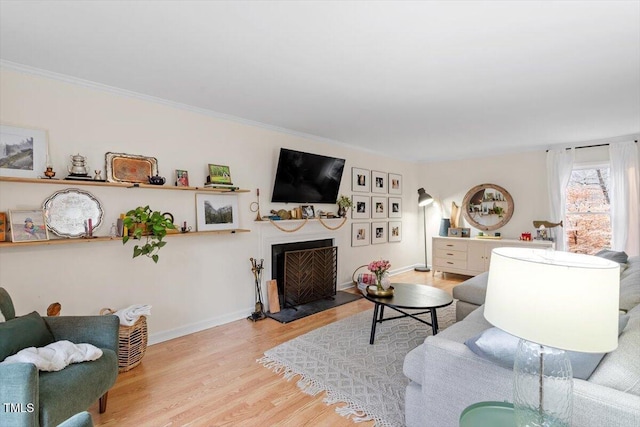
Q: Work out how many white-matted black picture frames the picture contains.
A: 9